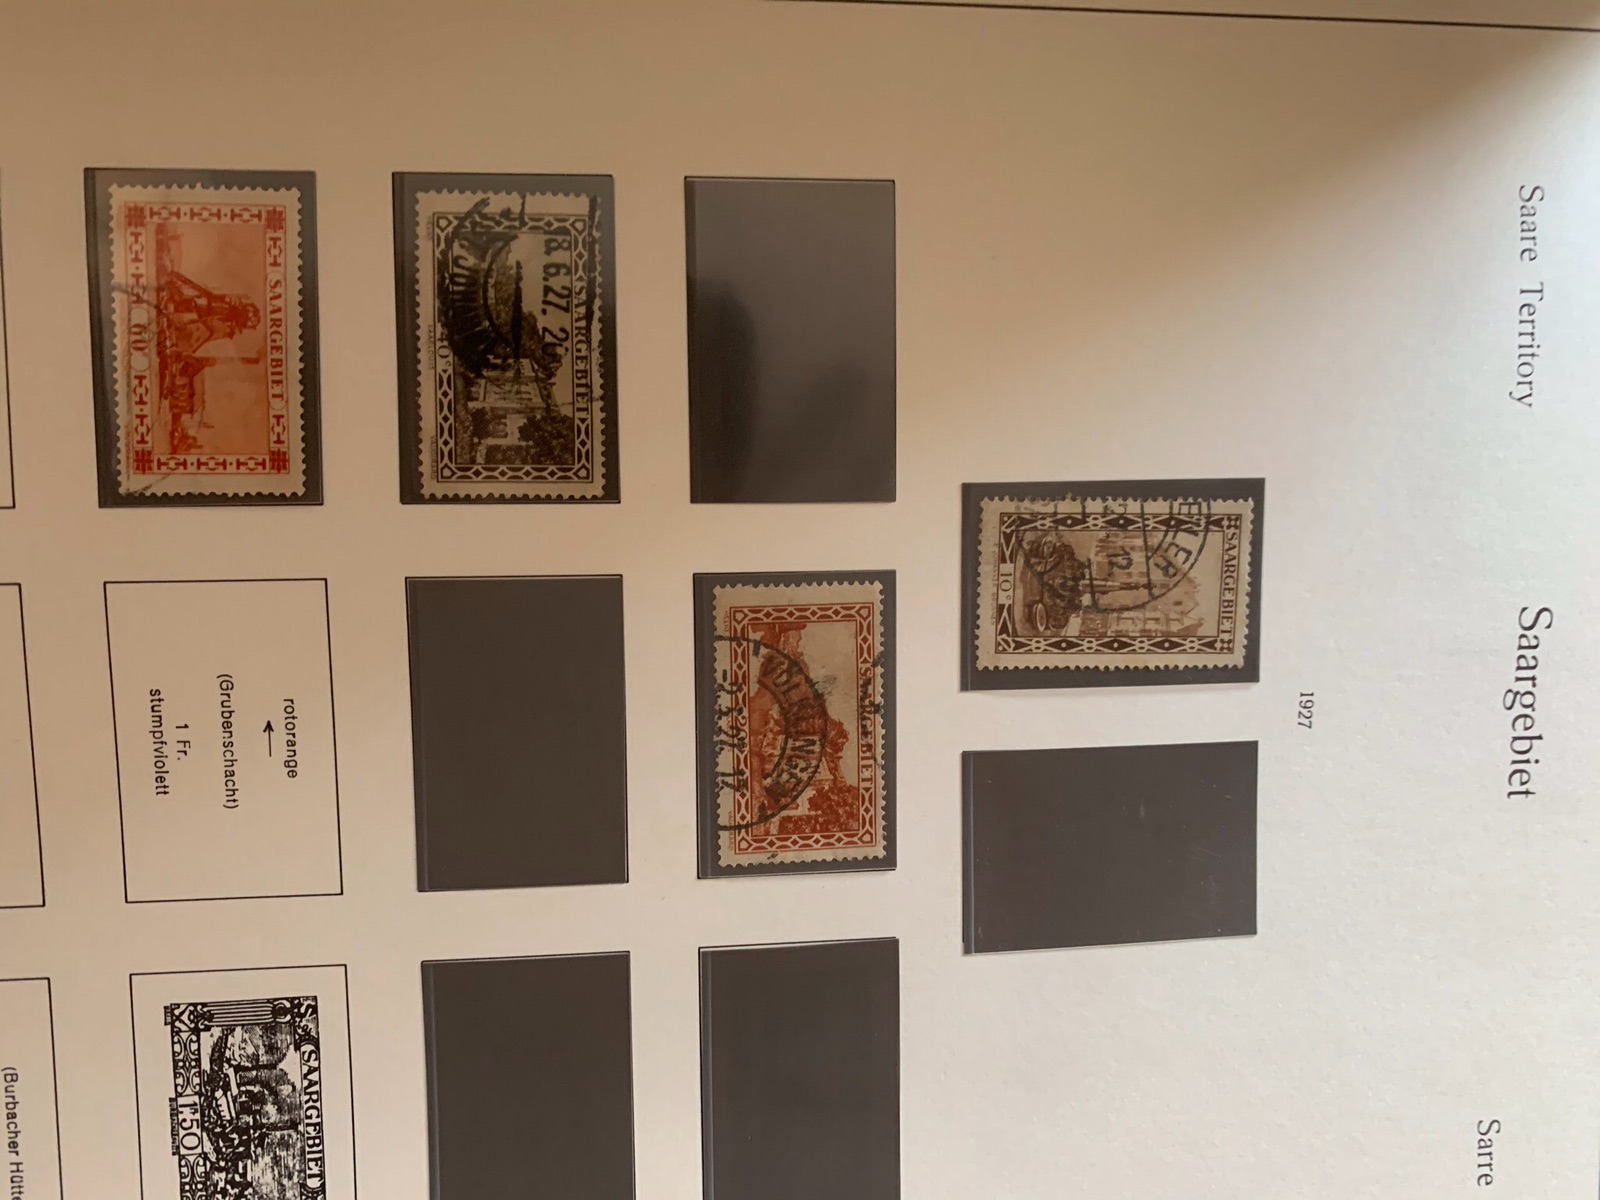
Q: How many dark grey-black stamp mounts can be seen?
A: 9